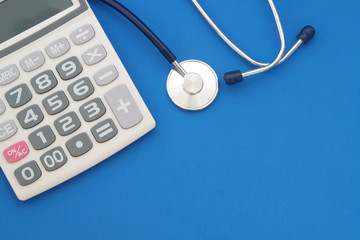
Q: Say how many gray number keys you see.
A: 11